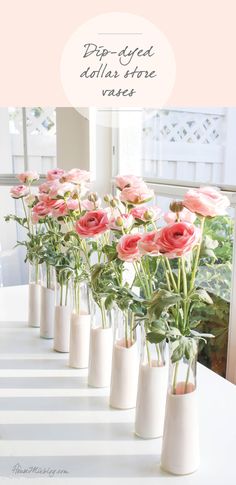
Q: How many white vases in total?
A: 8